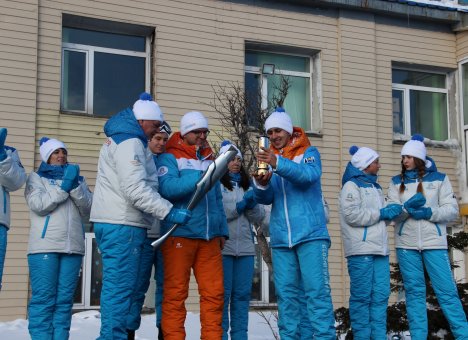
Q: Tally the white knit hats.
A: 7